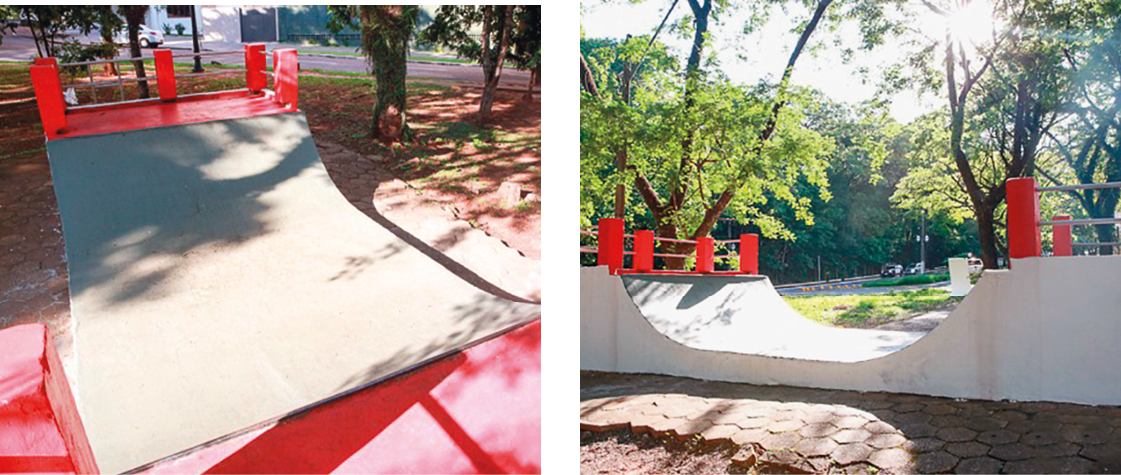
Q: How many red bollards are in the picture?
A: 11